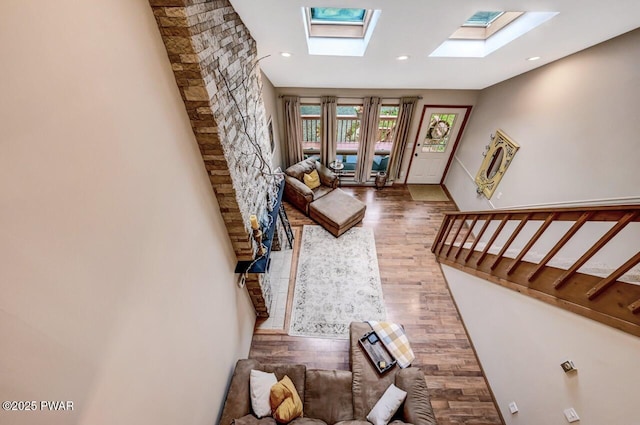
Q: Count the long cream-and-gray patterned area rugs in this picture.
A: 1